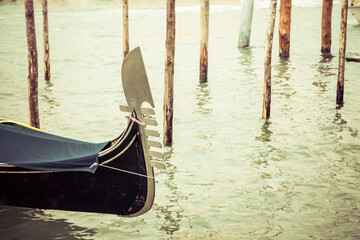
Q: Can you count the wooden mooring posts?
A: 10